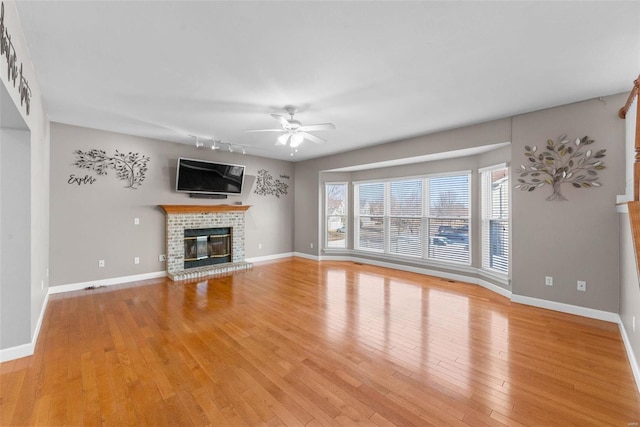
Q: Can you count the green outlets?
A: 0